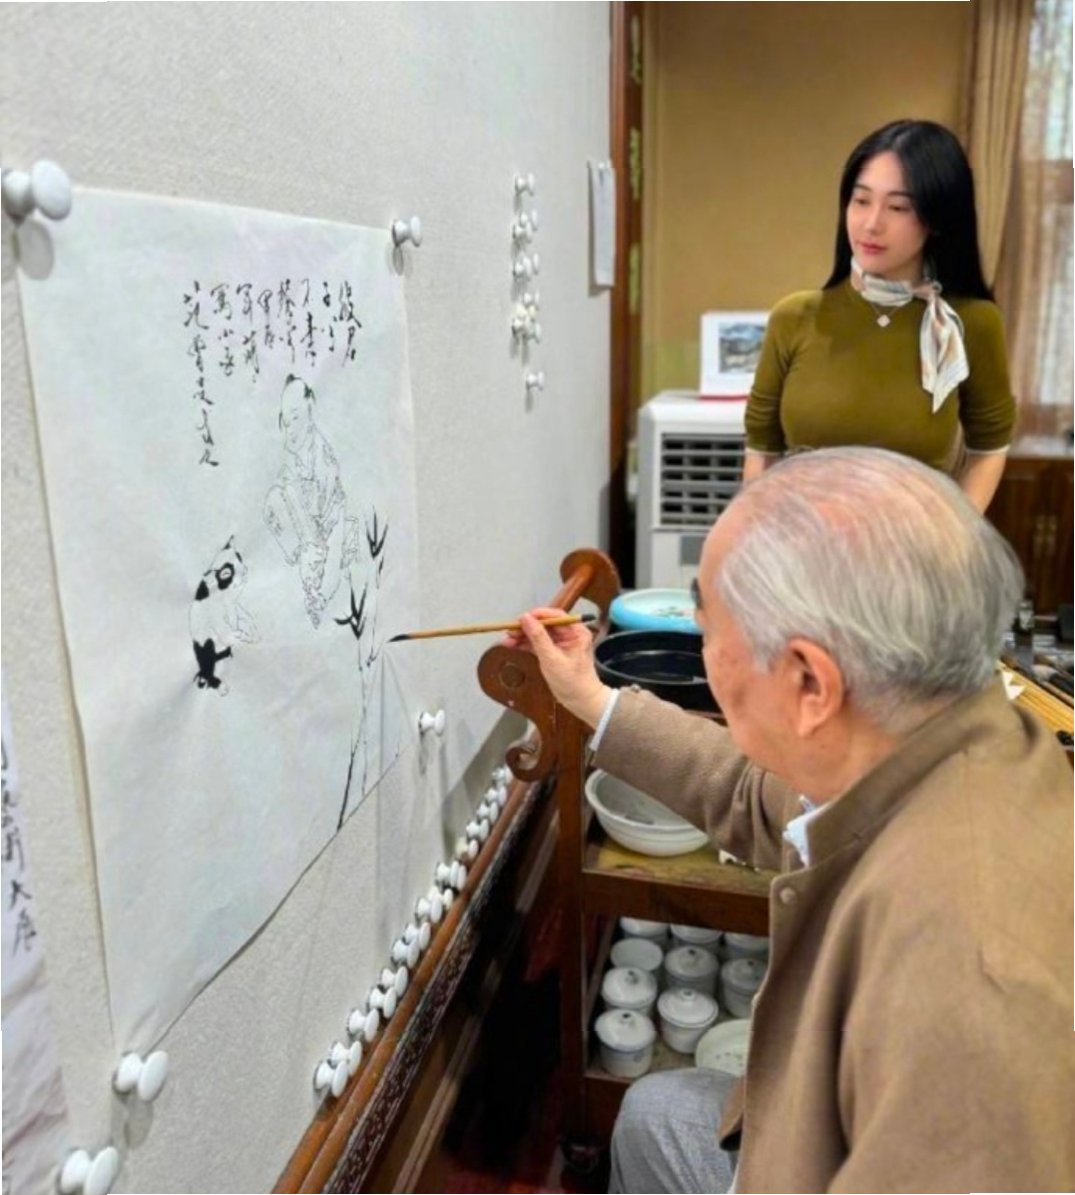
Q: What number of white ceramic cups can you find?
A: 9